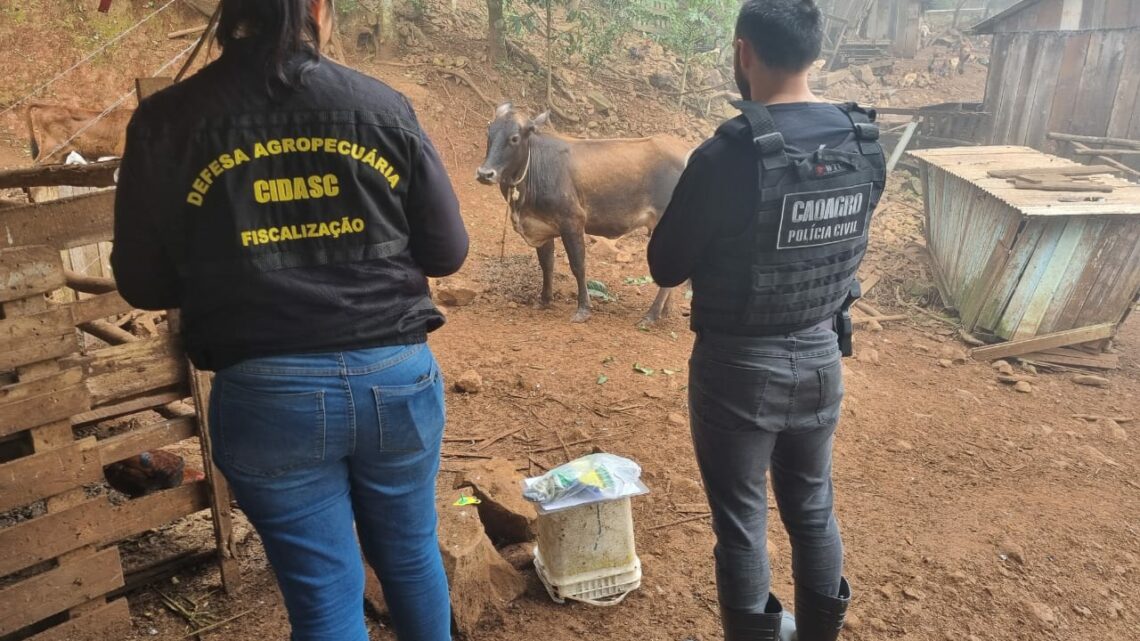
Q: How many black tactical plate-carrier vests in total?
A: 1